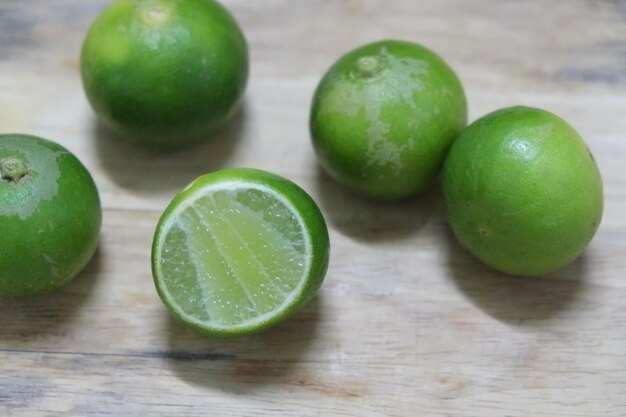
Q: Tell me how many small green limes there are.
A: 5